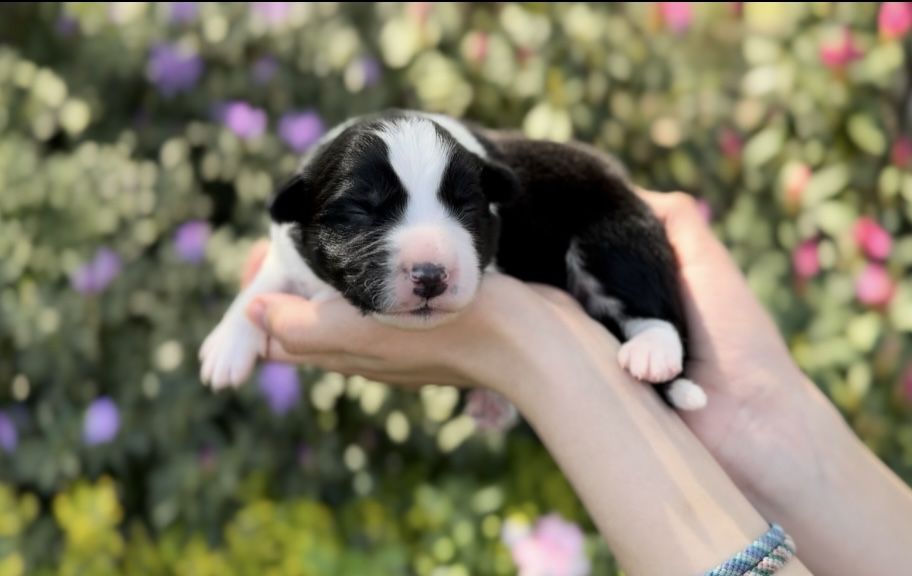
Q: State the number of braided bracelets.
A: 2